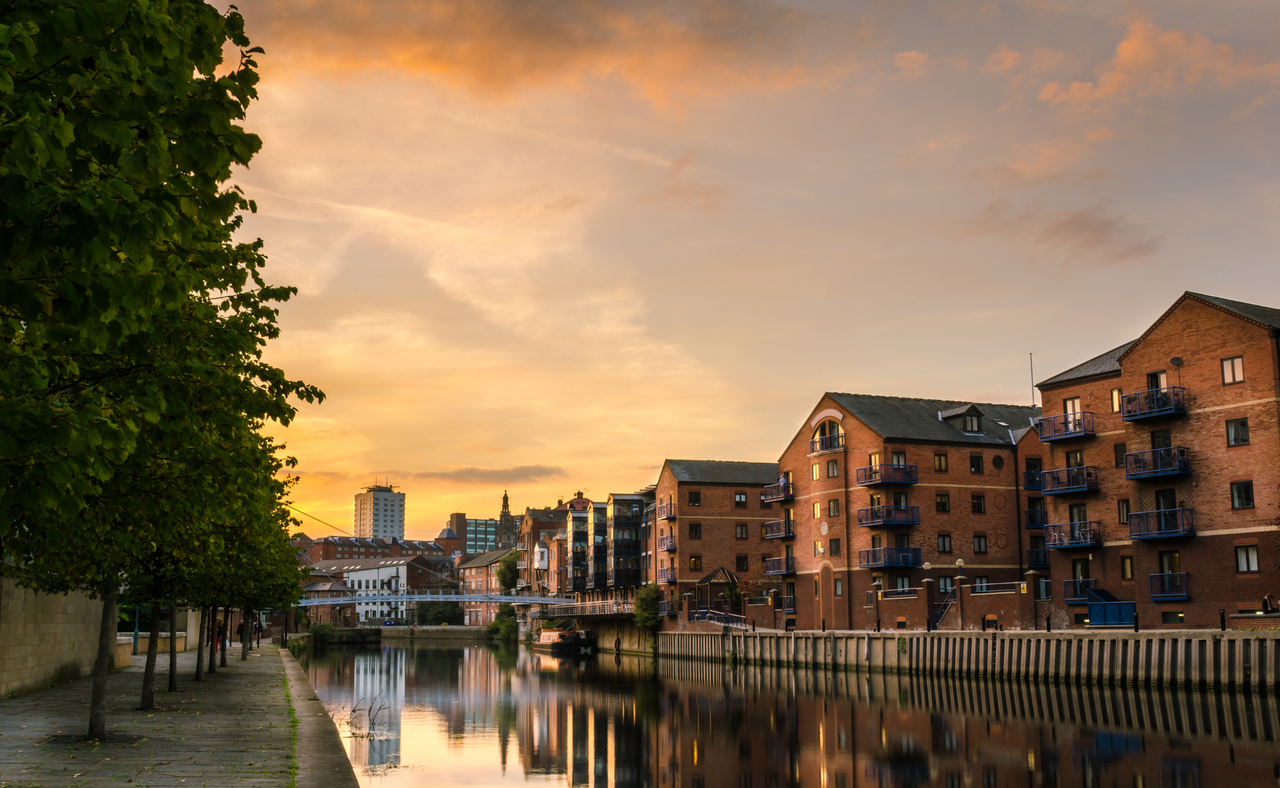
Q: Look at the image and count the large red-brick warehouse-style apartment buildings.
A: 3